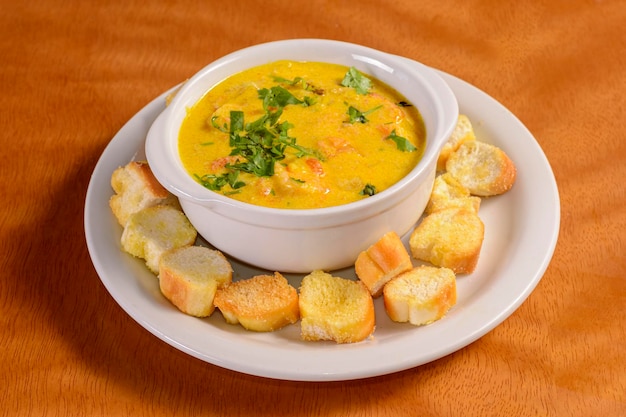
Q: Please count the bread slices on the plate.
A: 11